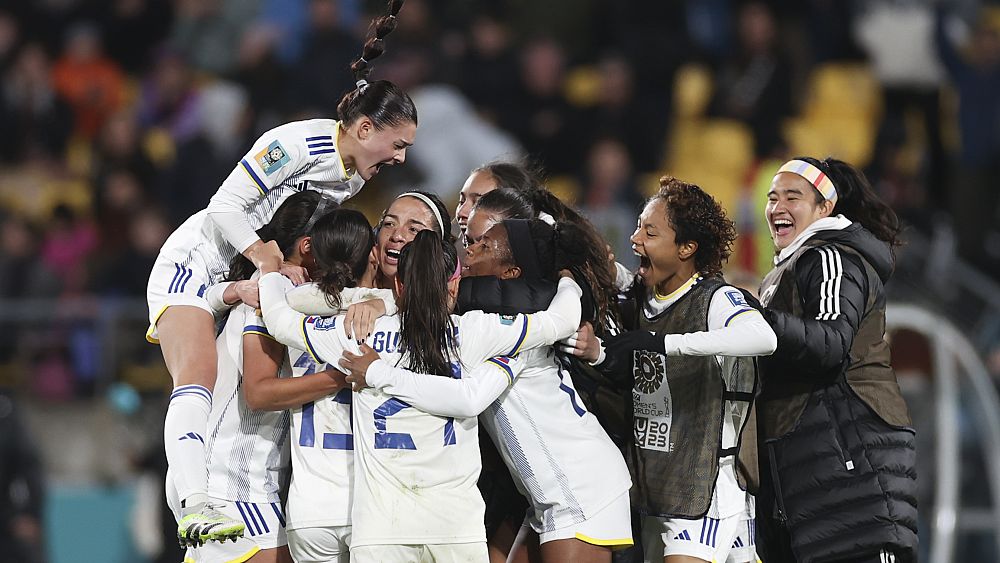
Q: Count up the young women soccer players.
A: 10